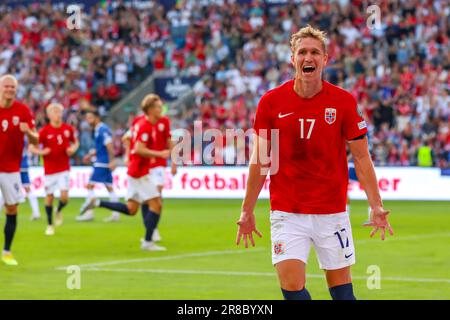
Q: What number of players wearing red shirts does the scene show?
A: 5